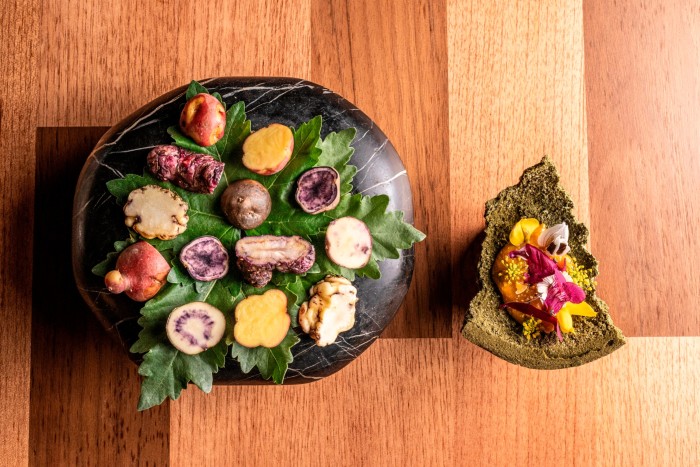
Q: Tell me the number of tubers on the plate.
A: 13